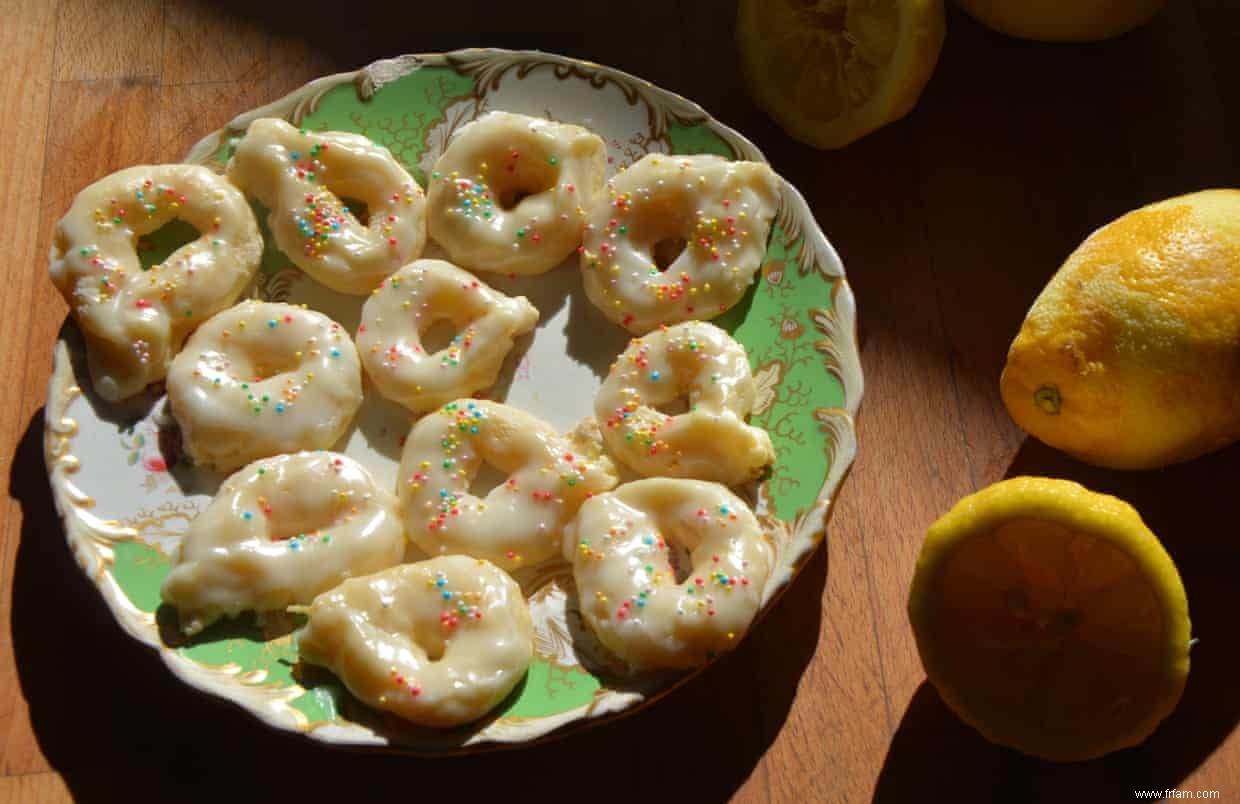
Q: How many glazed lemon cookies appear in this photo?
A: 11